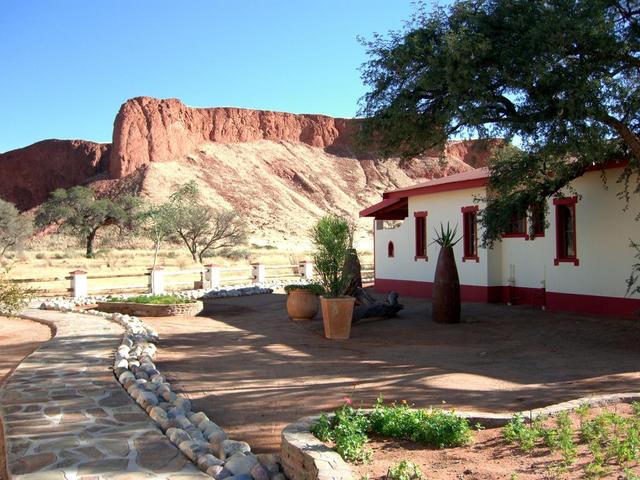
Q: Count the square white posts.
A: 5